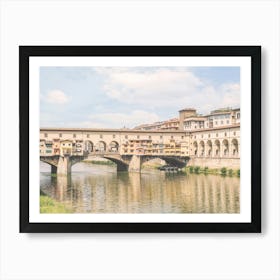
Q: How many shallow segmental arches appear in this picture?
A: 3